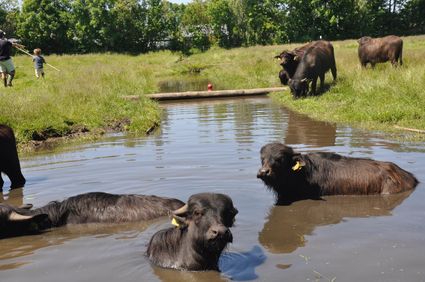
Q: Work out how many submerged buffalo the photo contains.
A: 3